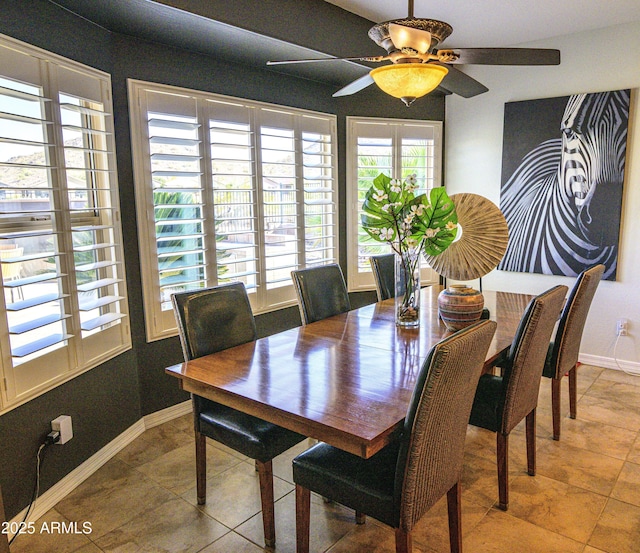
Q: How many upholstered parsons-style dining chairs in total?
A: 6